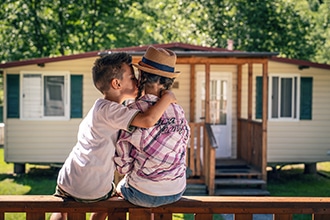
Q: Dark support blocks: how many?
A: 2